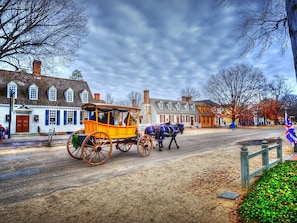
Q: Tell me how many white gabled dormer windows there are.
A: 10